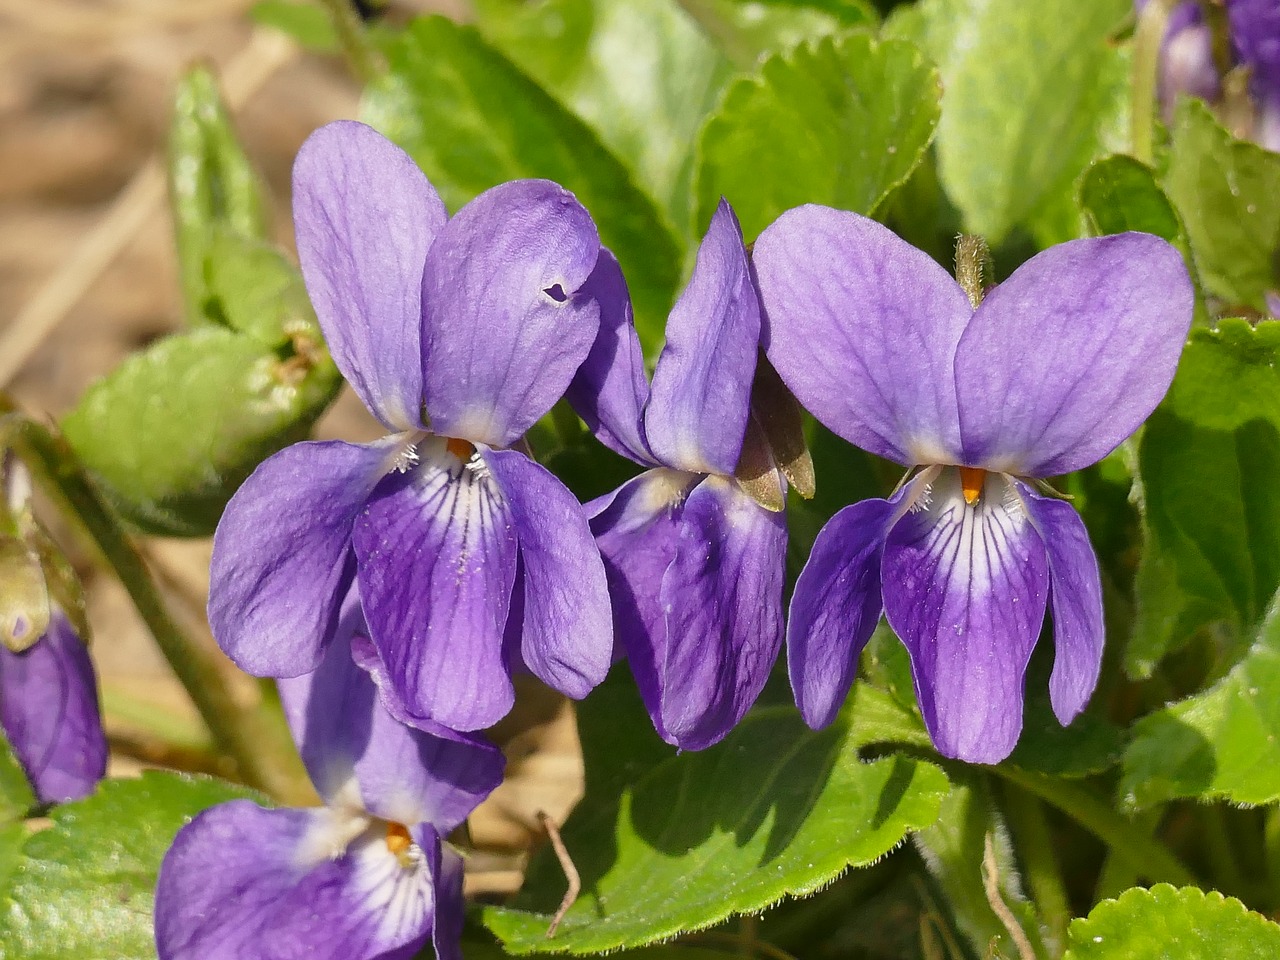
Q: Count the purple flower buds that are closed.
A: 1